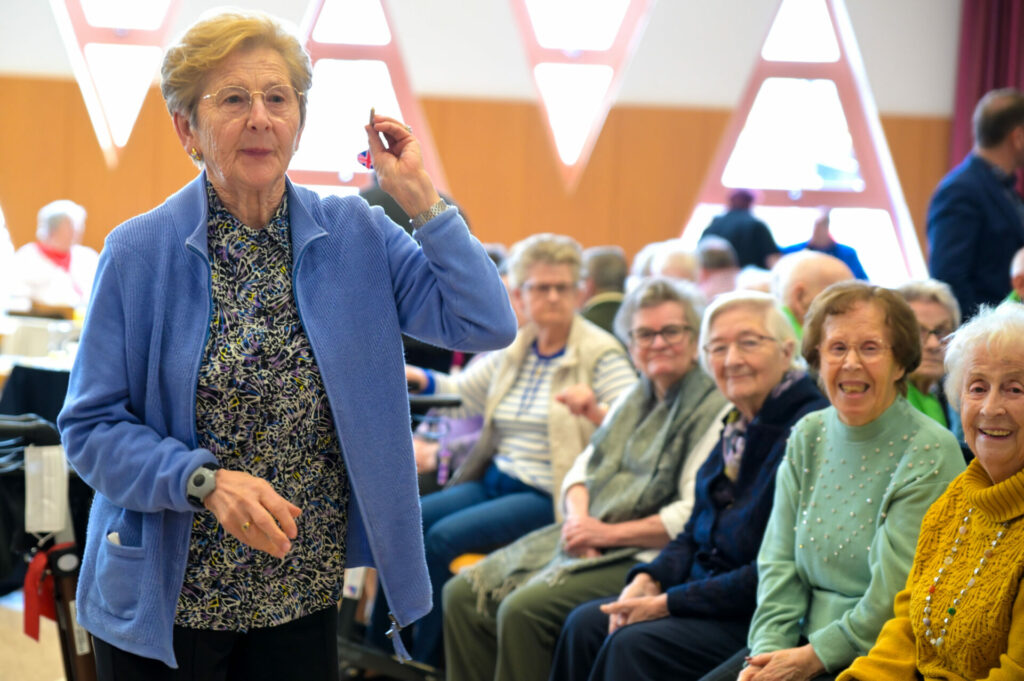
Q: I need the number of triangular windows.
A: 4